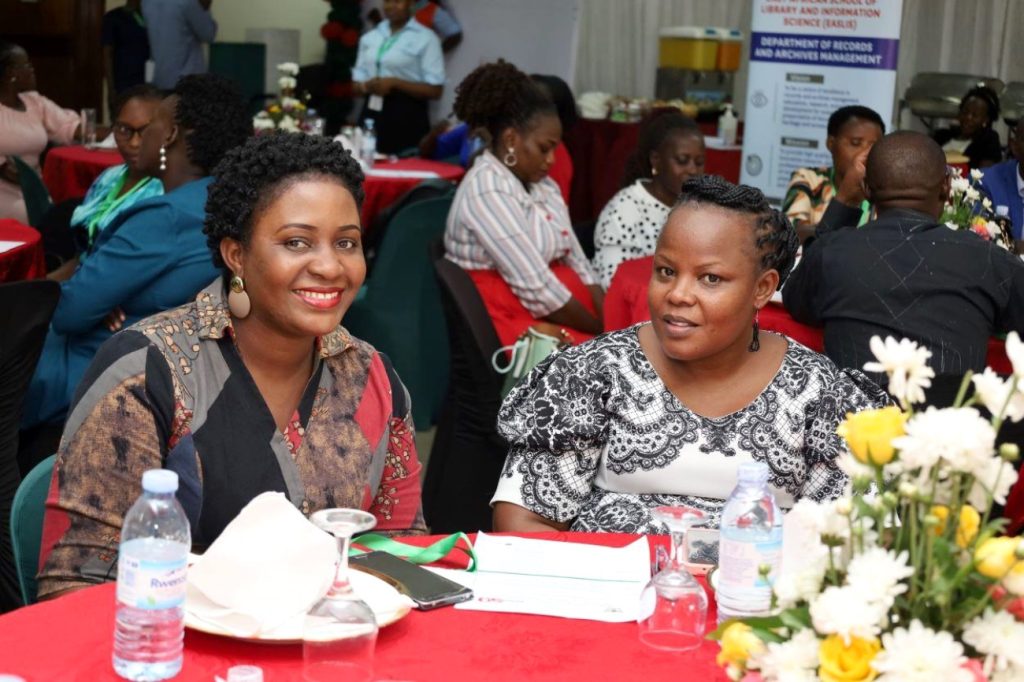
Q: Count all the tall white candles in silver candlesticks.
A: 0